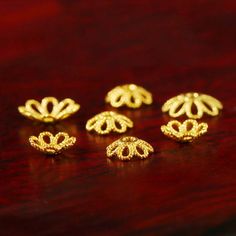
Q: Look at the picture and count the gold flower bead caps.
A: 7